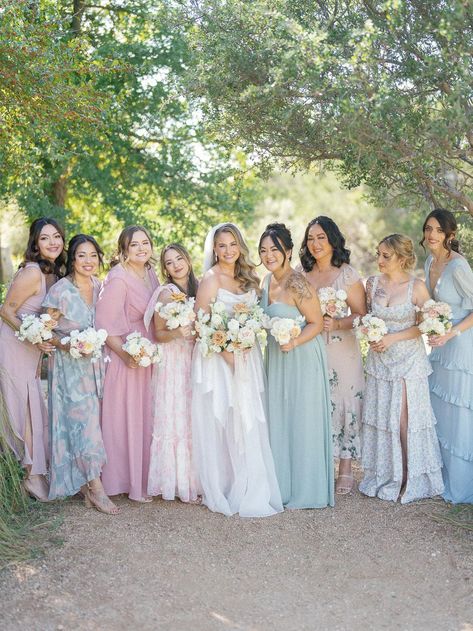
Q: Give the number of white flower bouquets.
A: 9